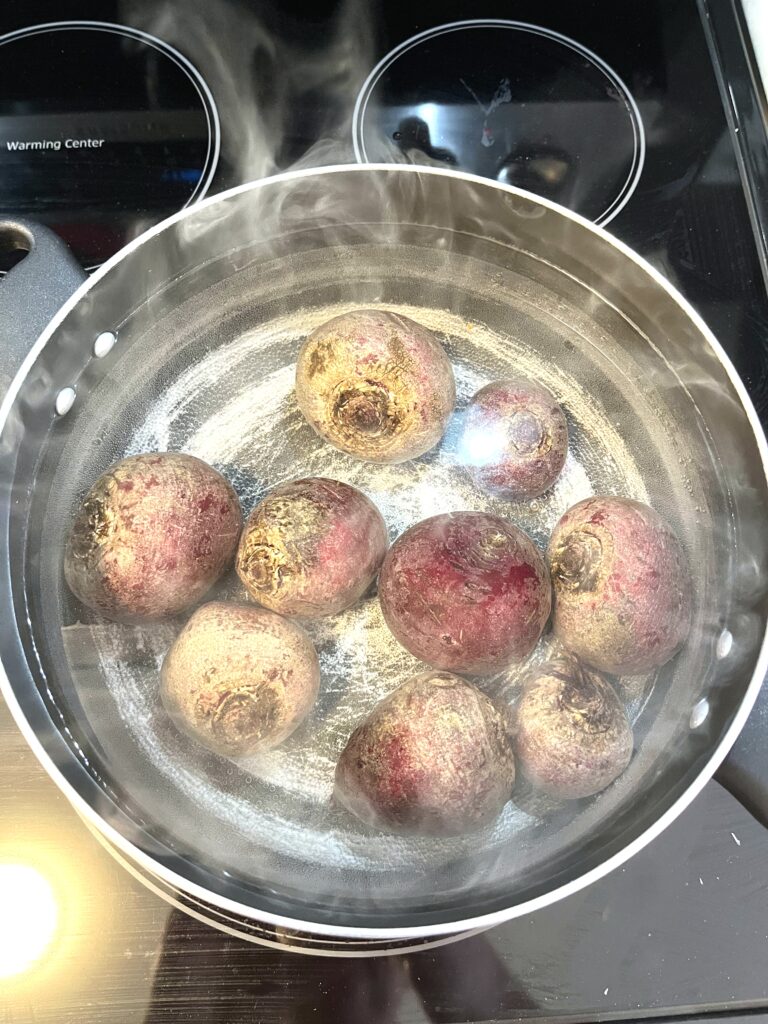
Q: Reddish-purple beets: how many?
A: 9